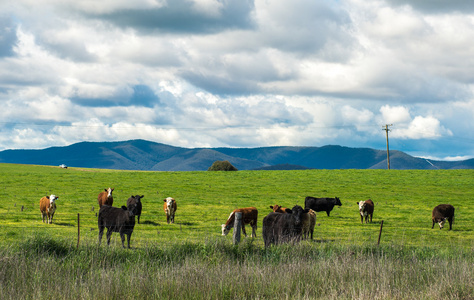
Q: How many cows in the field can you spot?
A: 12